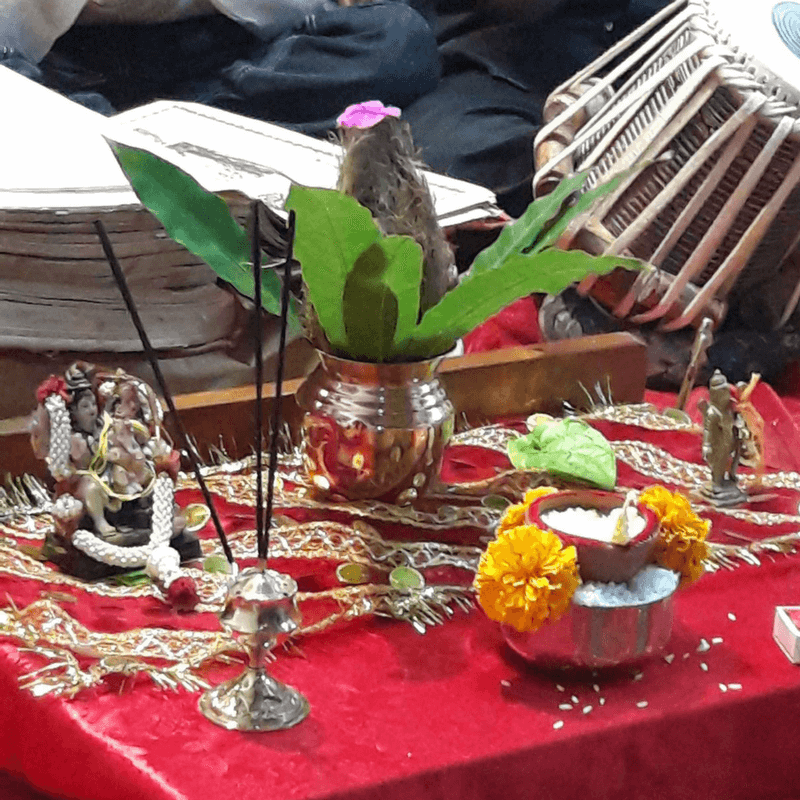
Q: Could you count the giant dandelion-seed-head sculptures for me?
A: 0